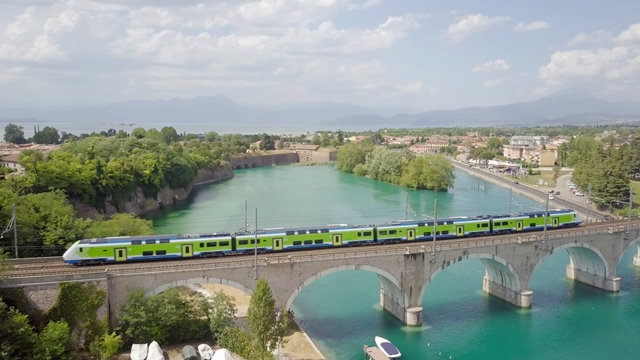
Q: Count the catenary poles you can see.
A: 9